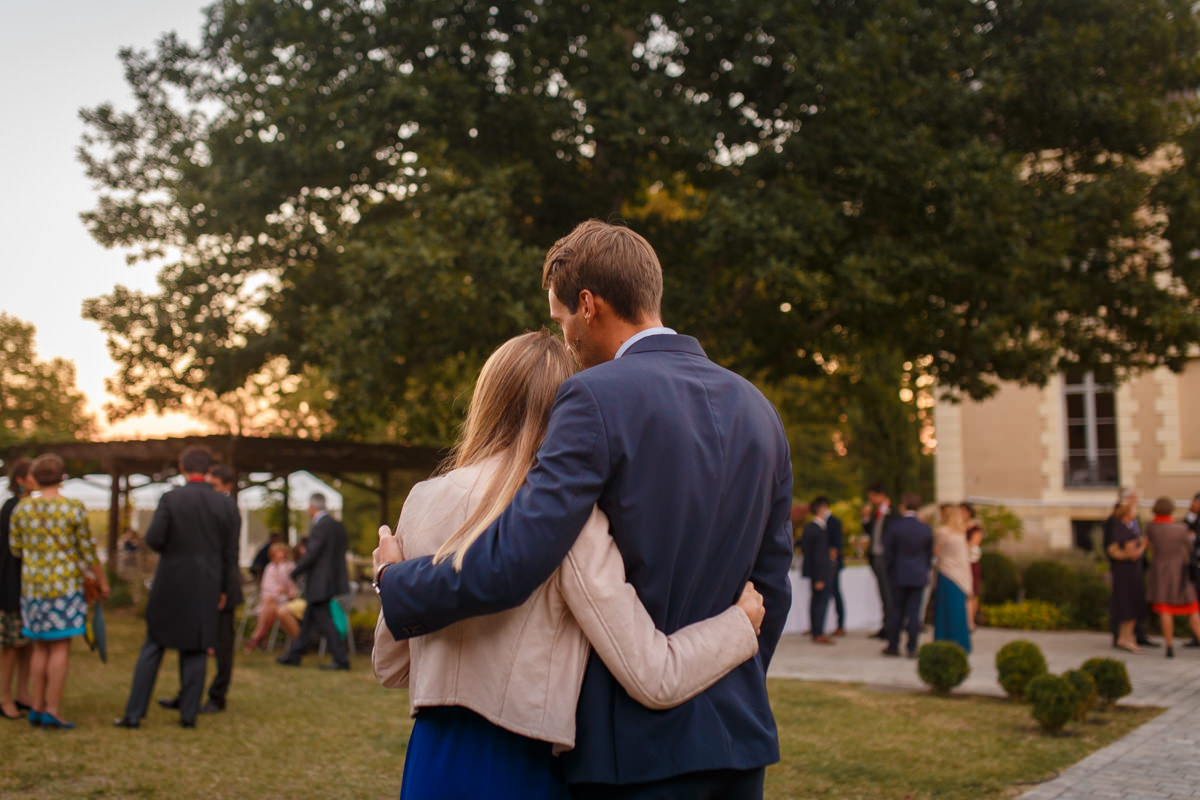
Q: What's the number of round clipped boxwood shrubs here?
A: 5